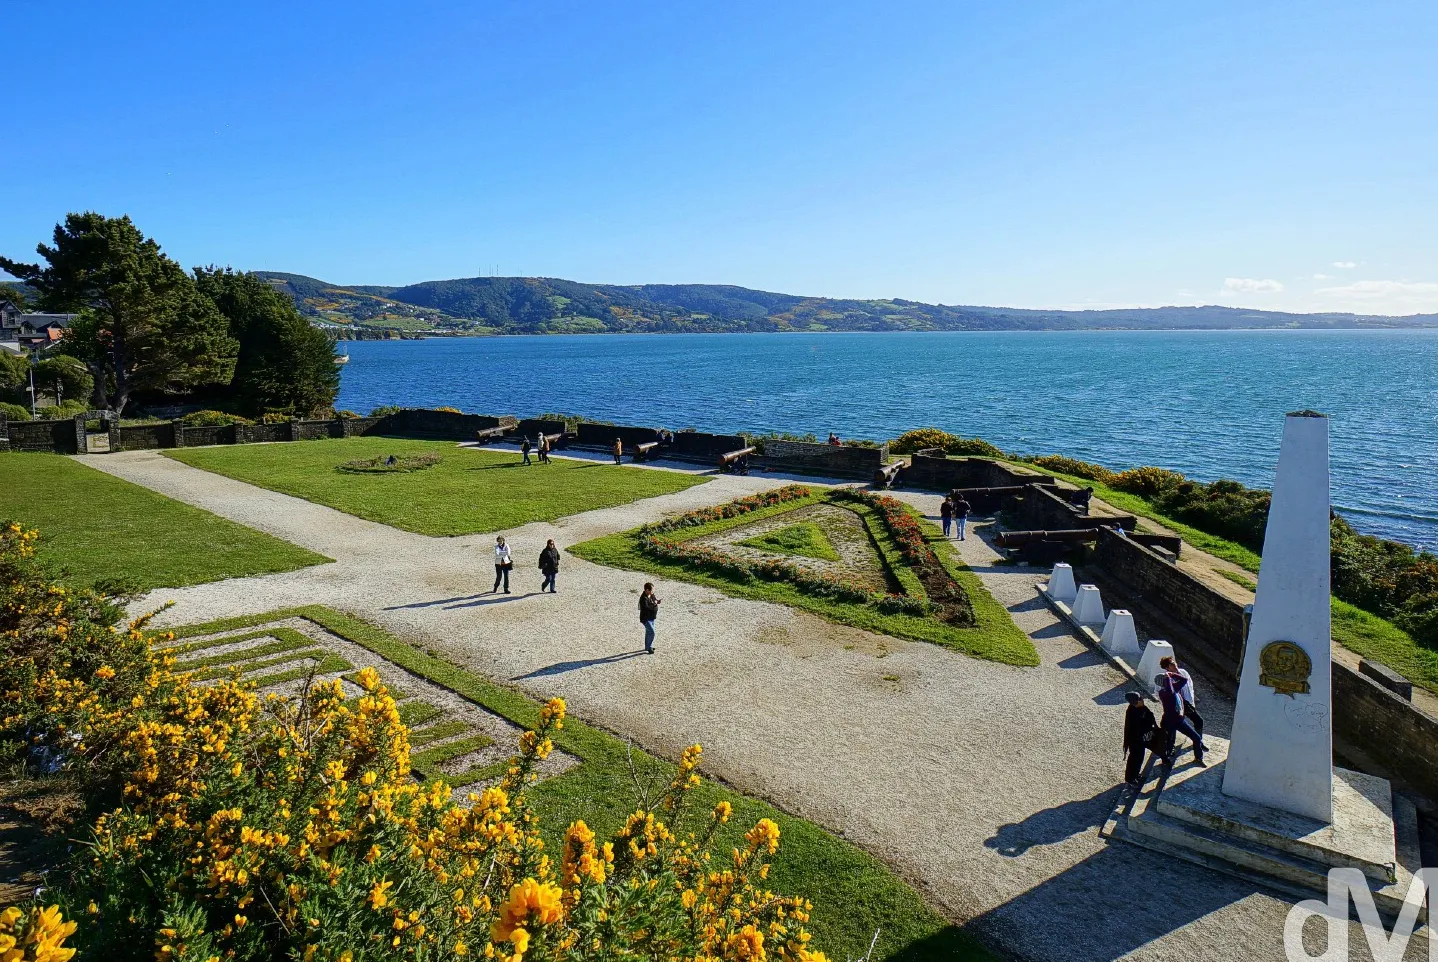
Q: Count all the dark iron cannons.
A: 7